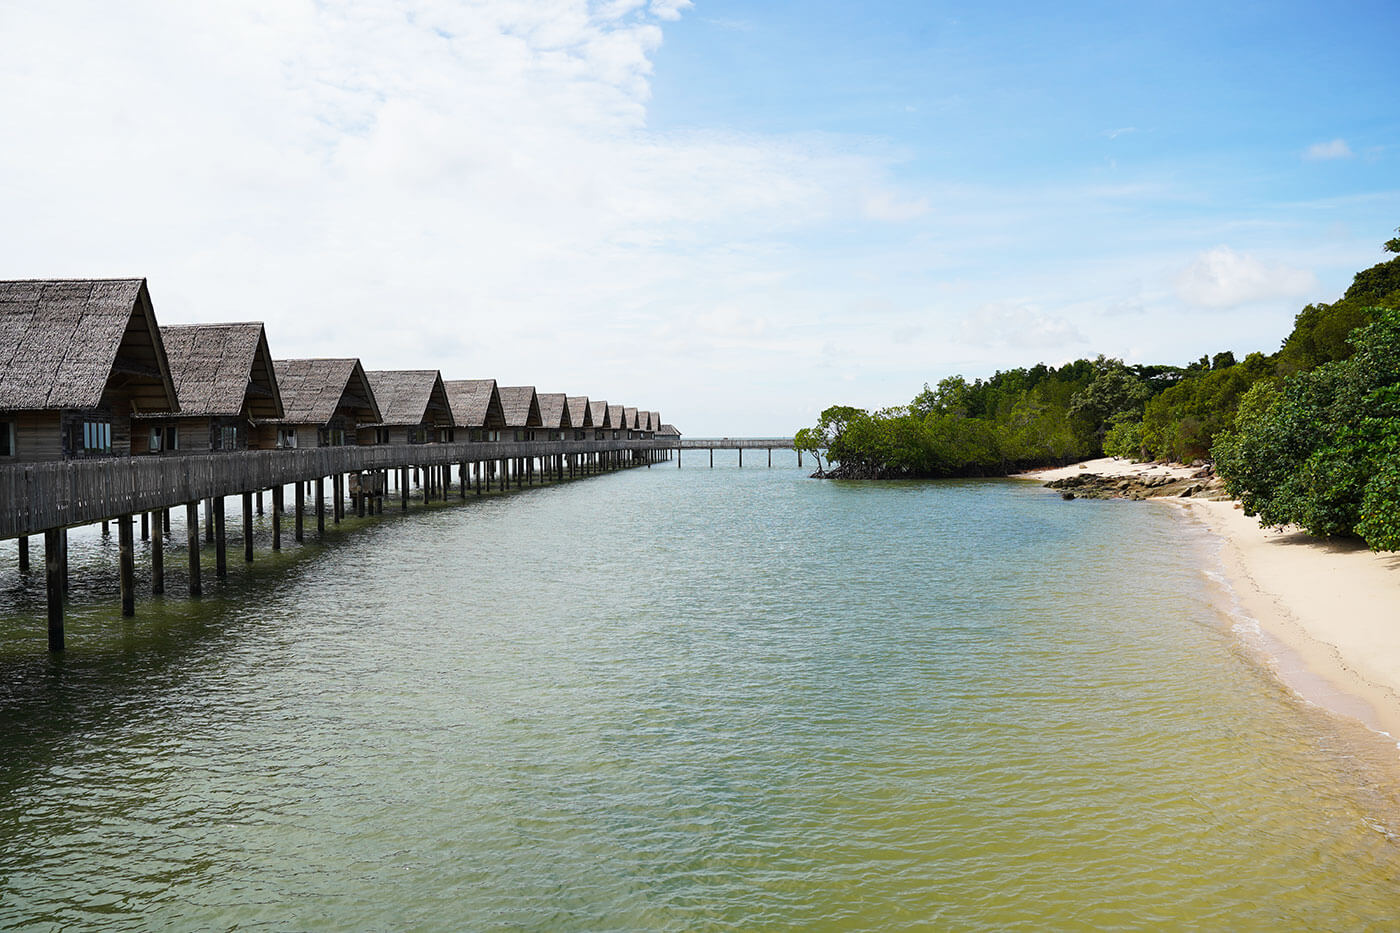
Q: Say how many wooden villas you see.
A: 13